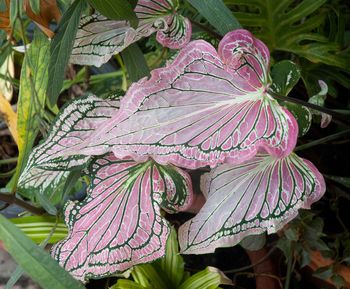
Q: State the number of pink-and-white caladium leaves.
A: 5